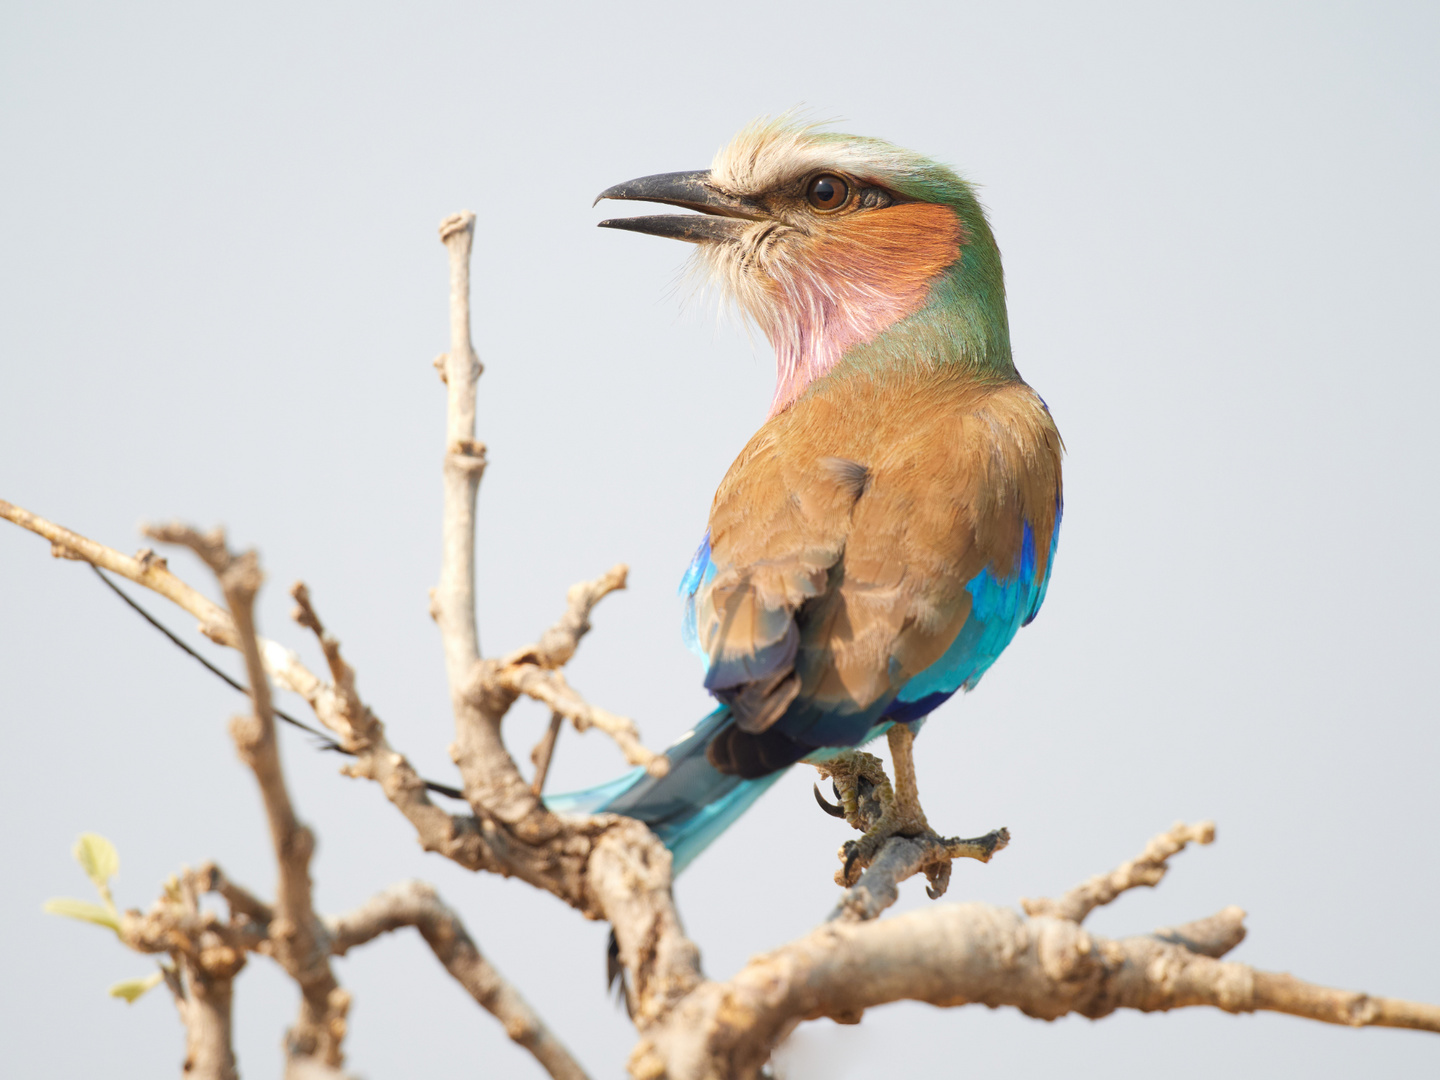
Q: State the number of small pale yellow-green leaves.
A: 3